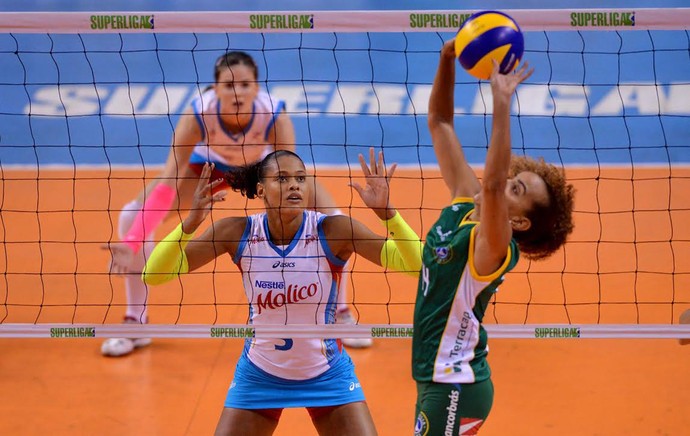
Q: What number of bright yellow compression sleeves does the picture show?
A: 2